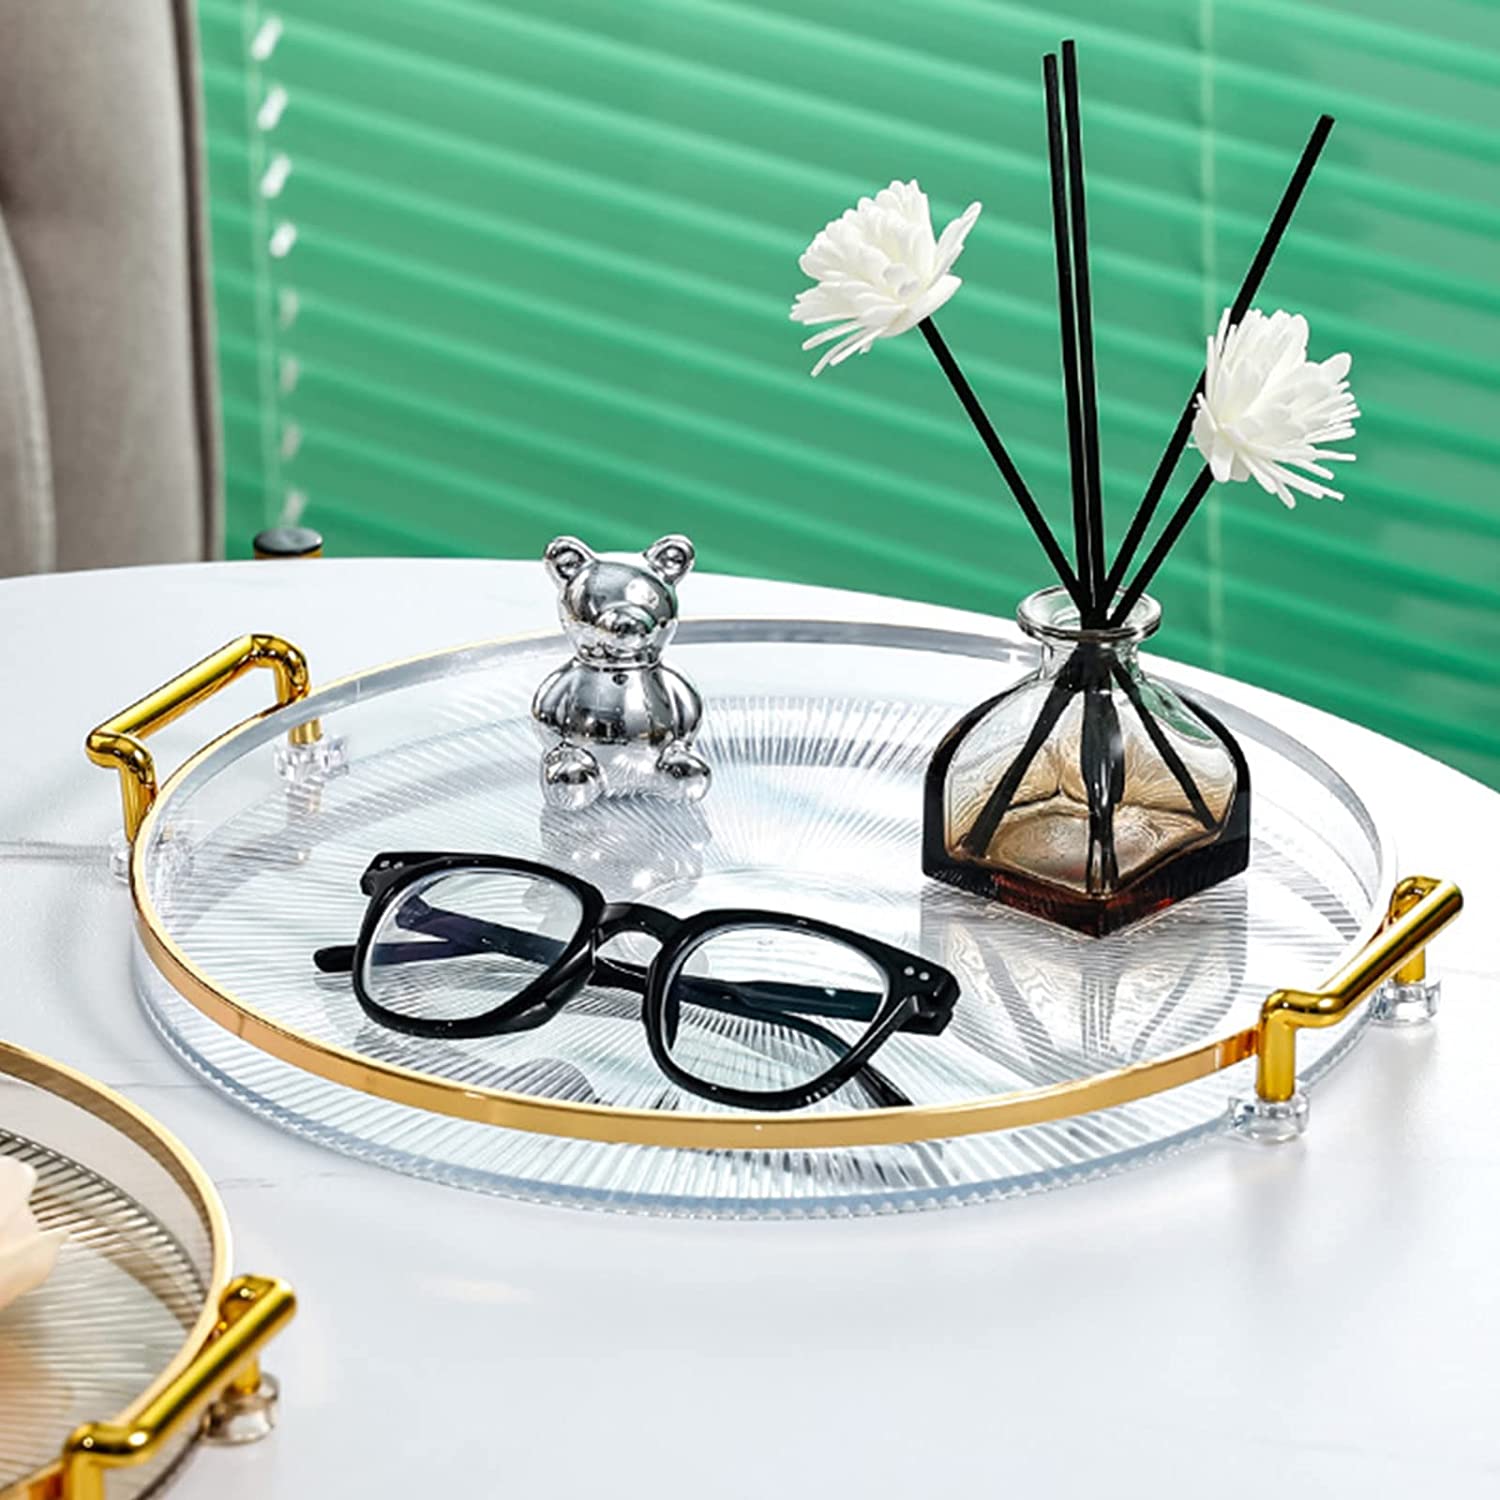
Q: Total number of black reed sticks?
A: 5